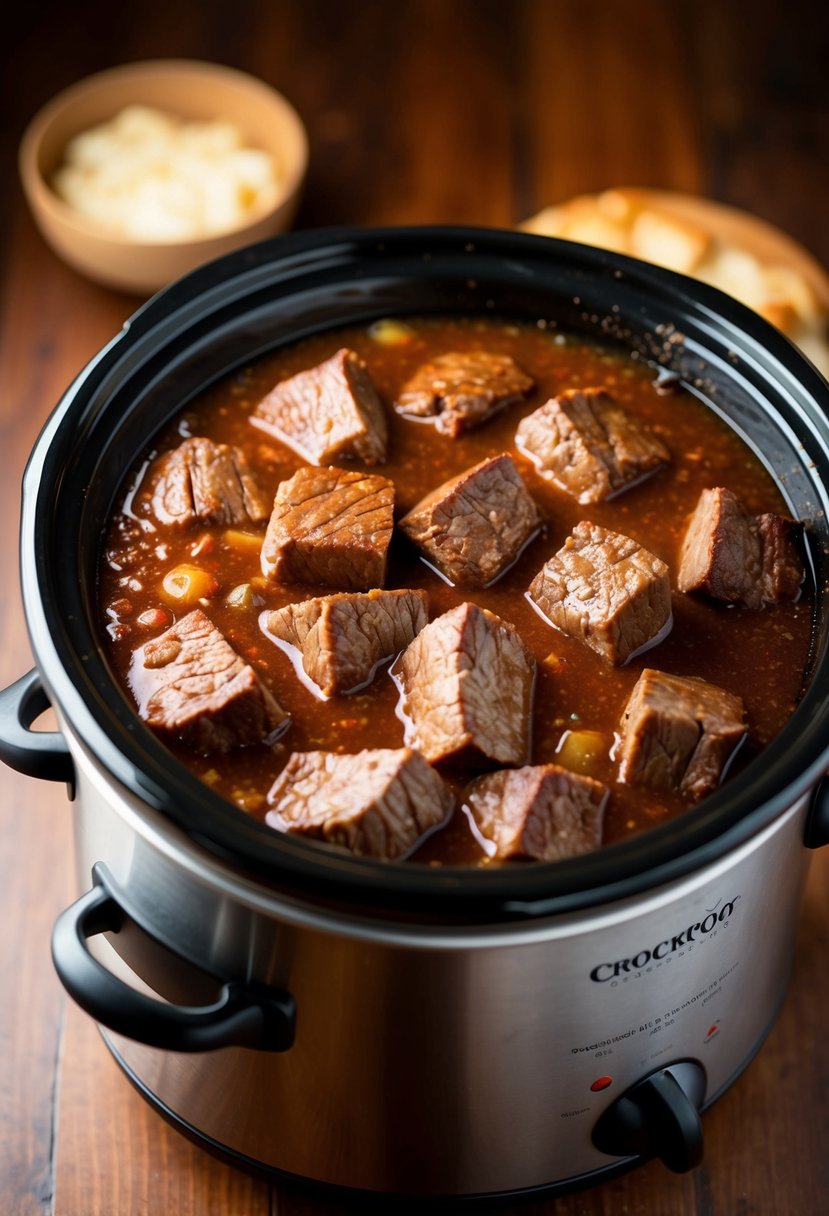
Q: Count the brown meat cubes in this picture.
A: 14